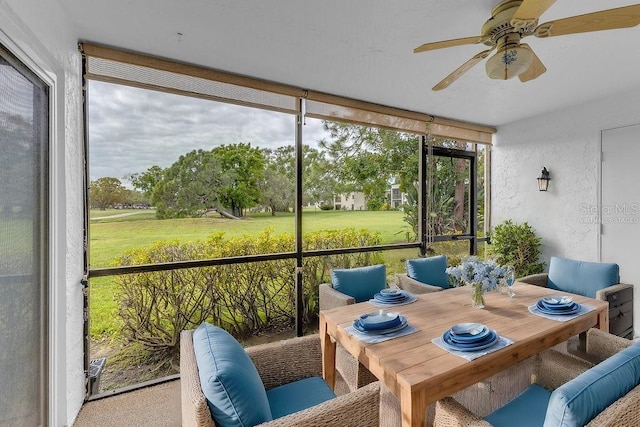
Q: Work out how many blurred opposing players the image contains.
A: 0